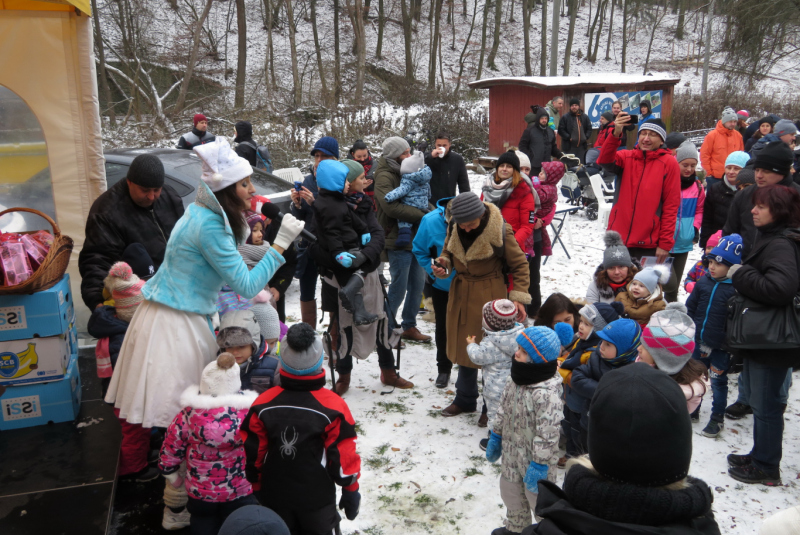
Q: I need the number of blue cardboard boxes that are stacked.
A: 2